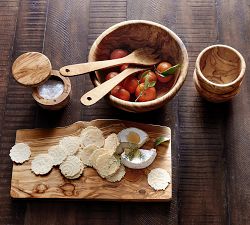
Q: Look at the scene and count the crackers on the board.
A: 13